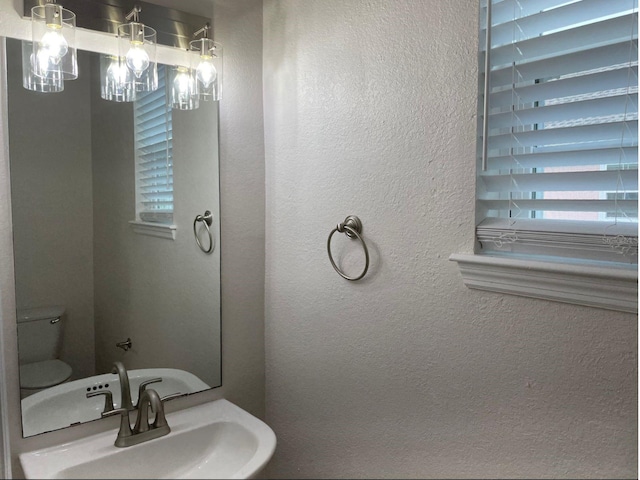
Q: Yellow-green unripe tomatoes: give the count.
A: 0